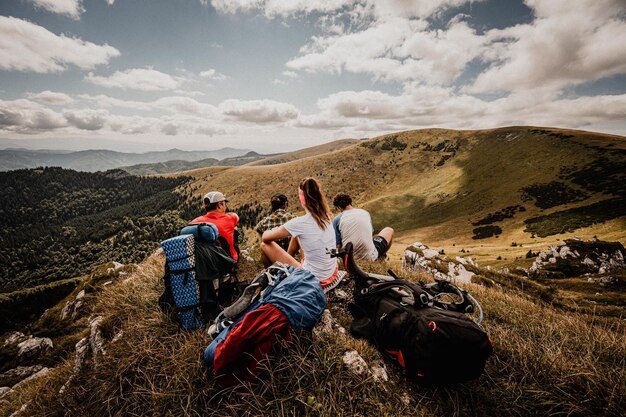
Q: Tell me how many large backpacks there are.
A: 3